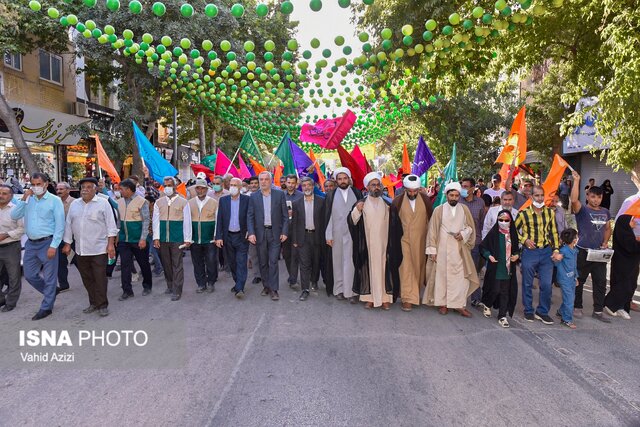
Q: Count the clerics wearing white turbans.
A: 4